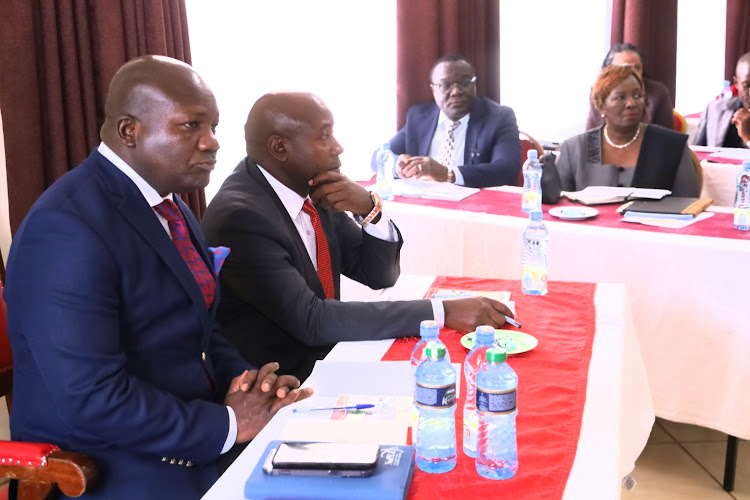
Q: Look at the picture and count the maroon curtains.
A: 4